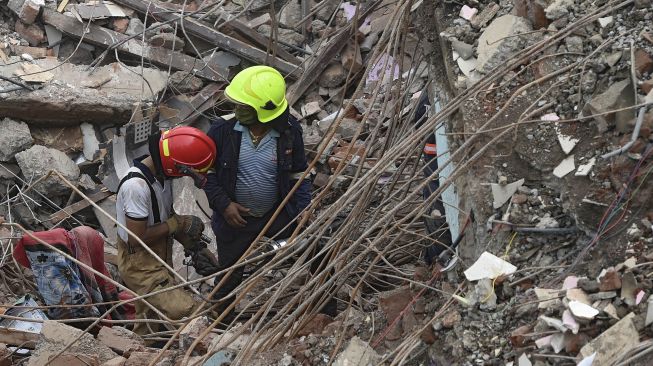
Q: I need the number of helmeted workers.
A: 2